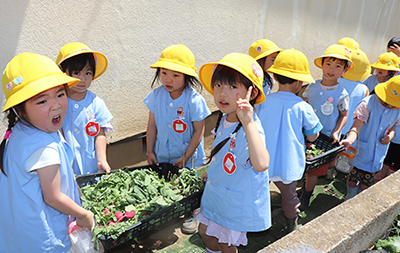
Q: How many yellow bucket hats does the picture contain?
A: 11